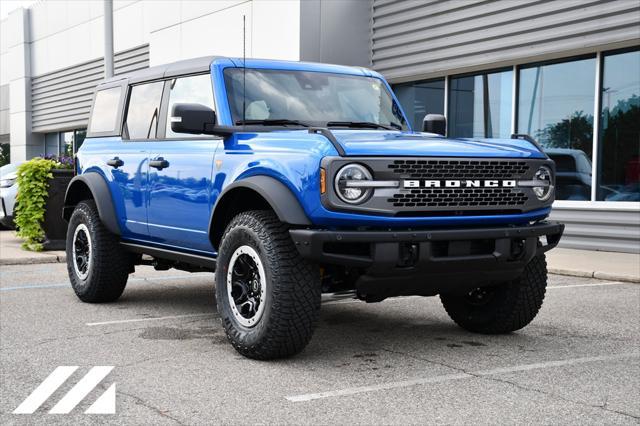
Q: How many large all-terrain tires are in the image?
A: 3